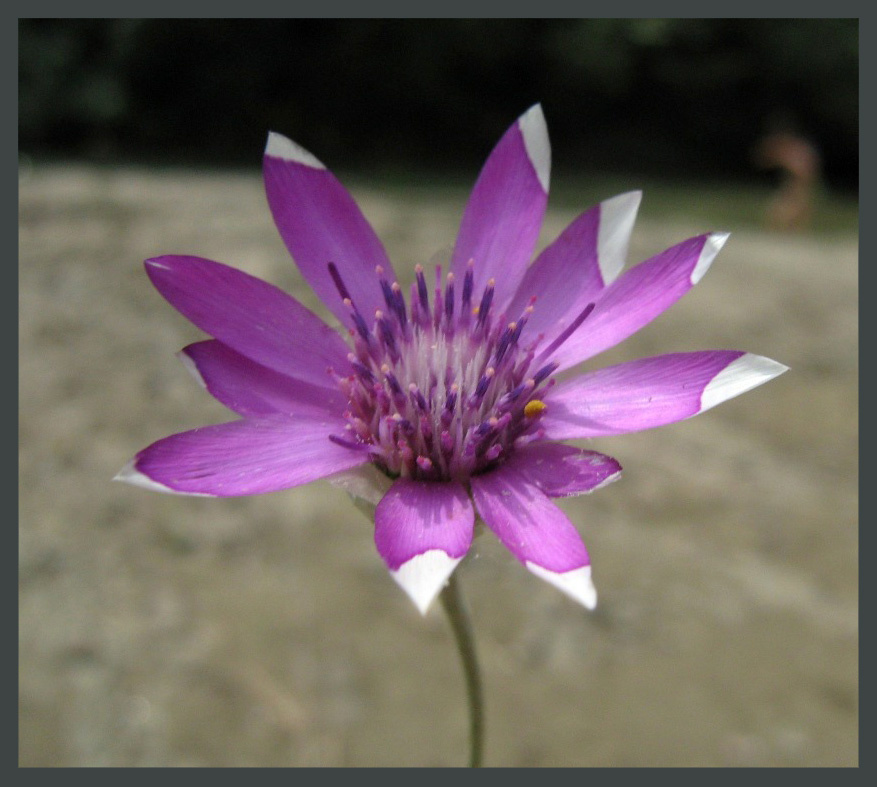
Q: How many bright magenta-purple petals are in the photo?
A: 11